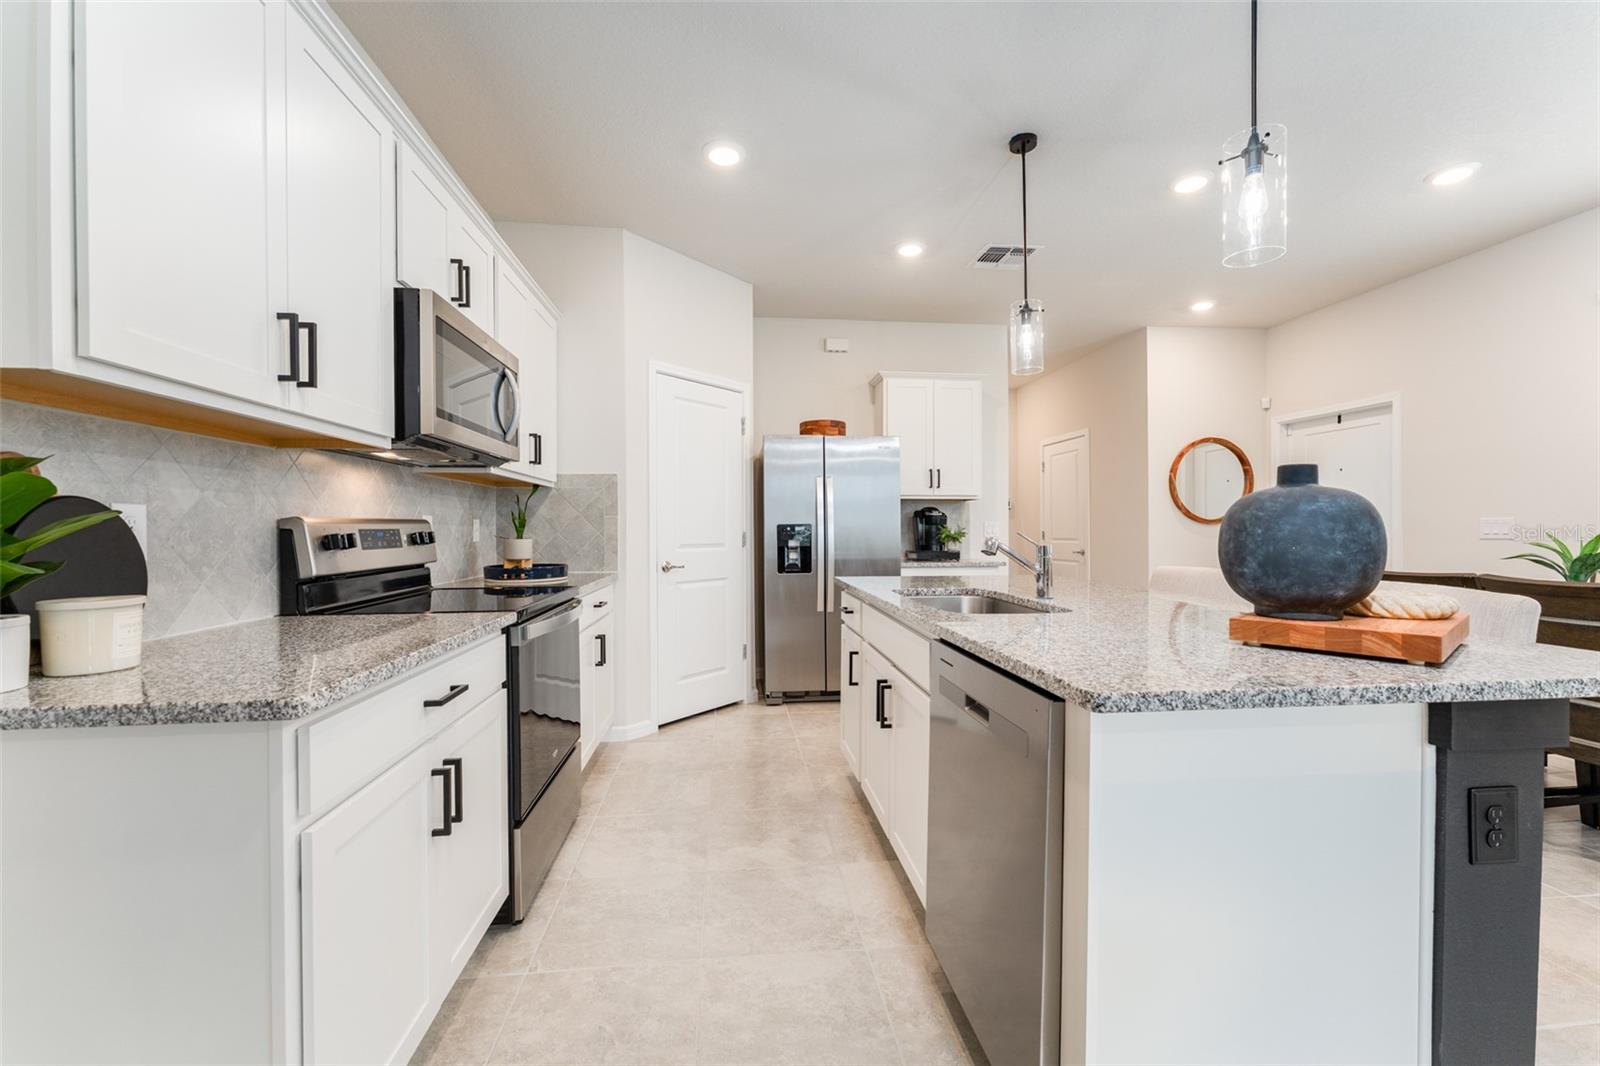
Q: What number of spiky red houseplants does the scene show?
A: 0